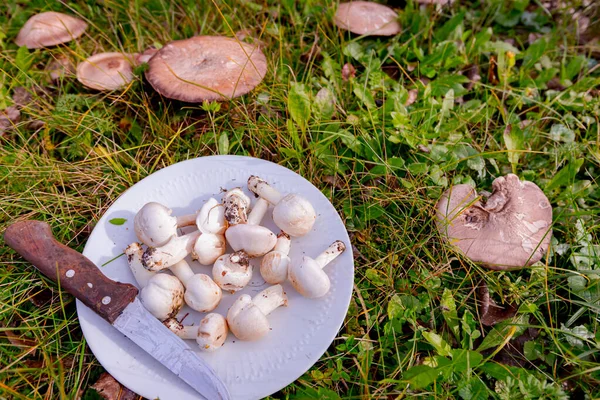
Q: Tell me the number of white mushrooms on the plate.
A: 13